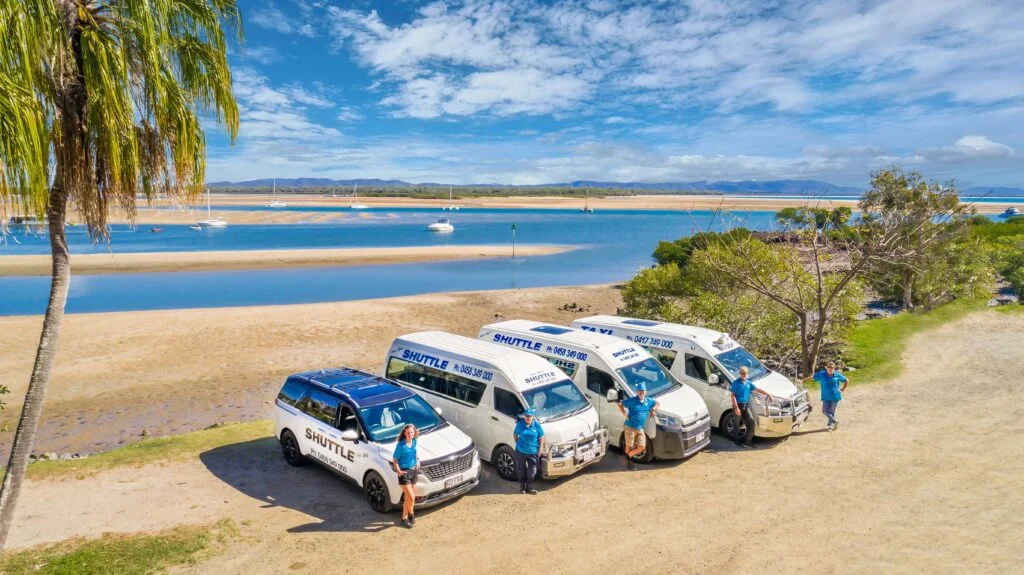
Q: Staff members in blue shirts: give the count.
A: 5